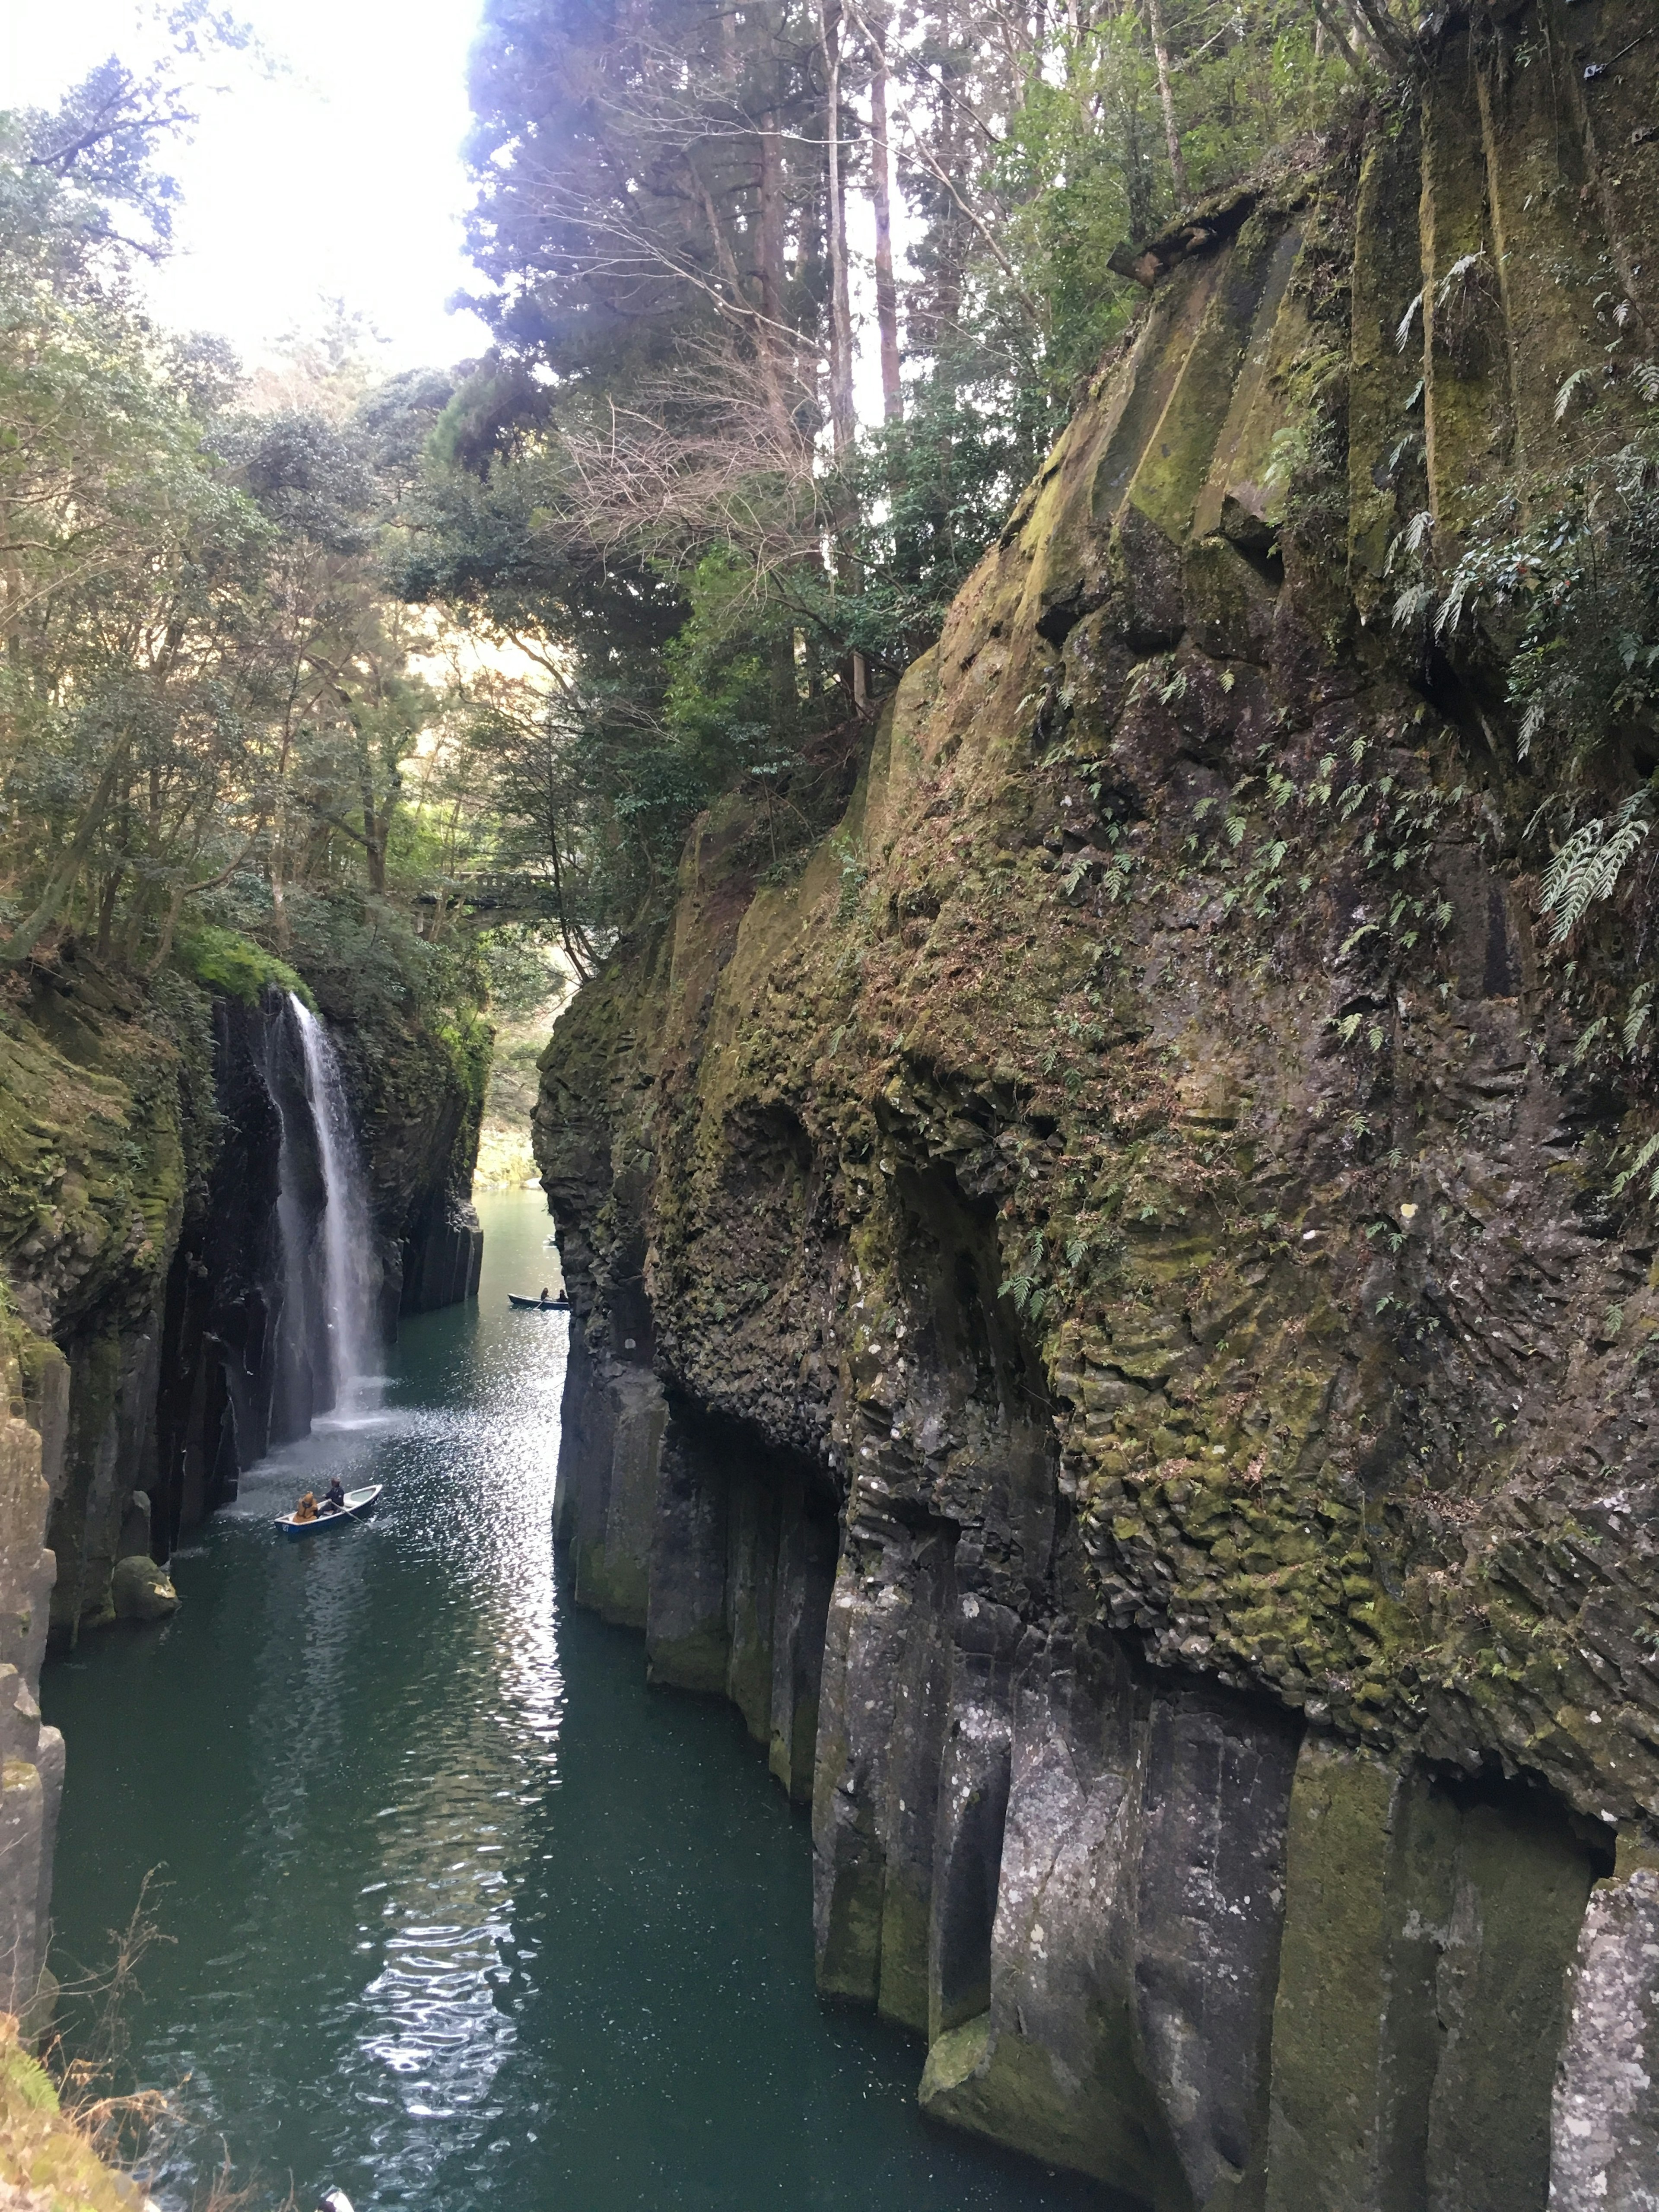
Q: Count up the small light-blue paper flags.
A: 0